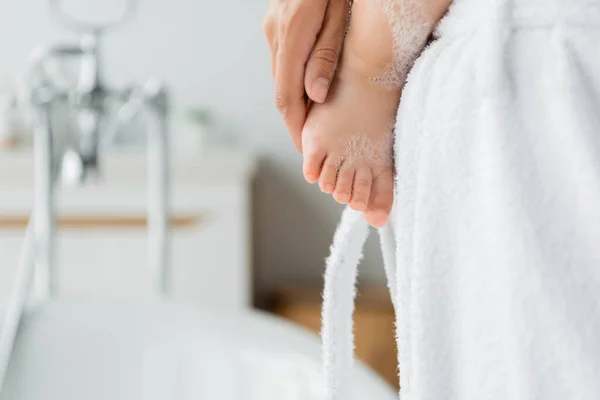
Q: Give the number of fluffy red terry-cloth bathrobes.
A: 0